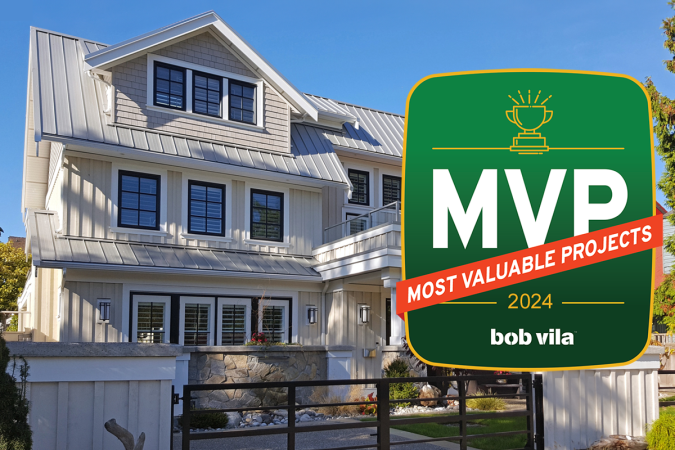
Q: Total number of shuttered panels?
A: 4